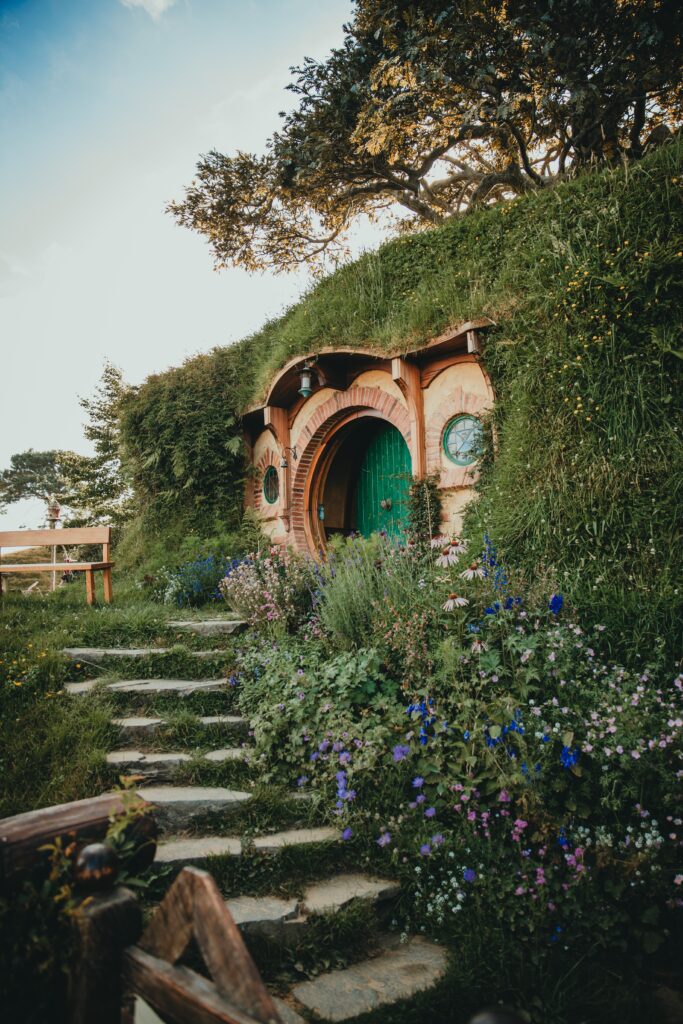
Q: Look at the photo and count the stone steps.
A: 9